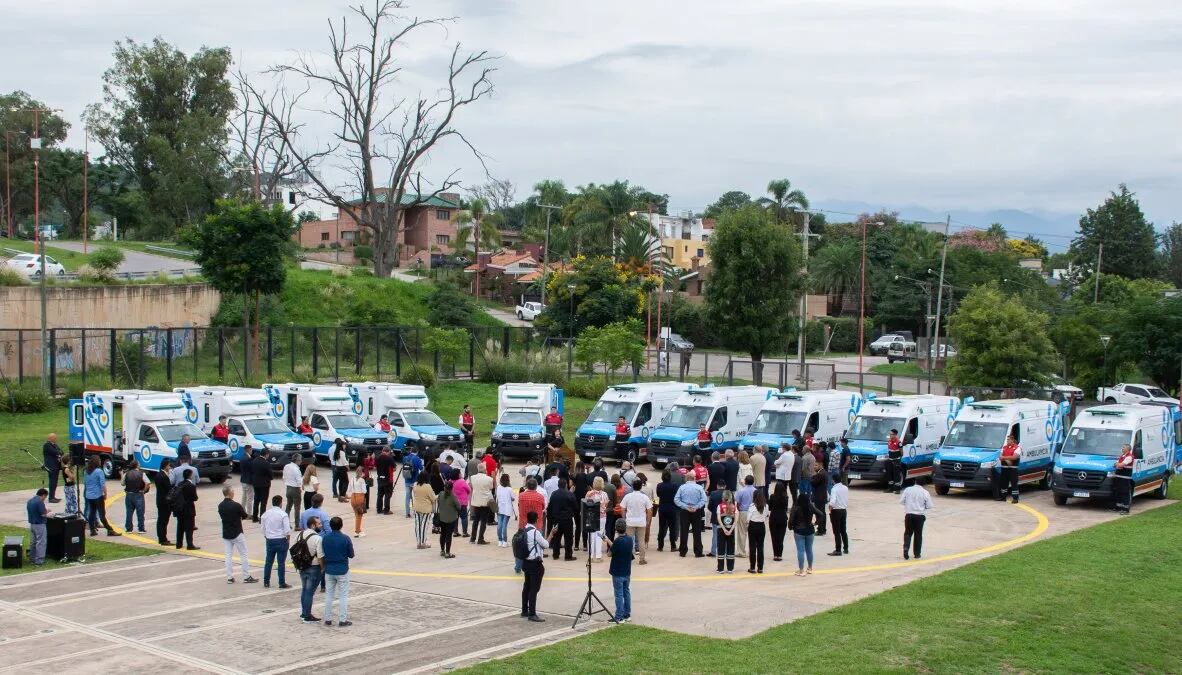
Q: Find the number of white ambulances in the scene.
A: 11